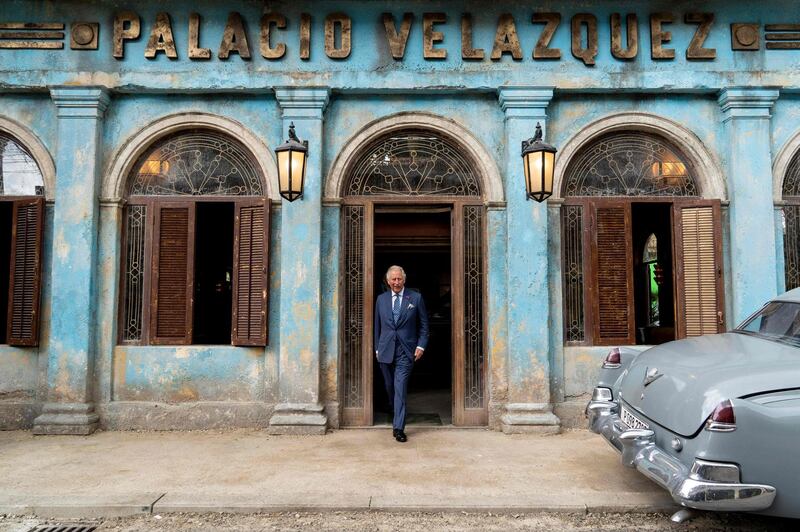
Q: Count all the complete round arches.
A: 3